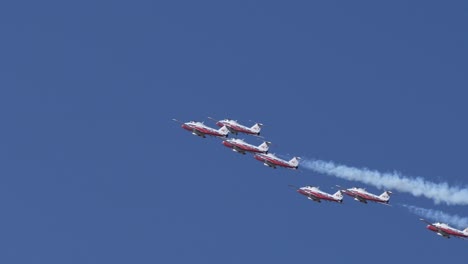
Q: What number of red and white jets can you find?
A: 7